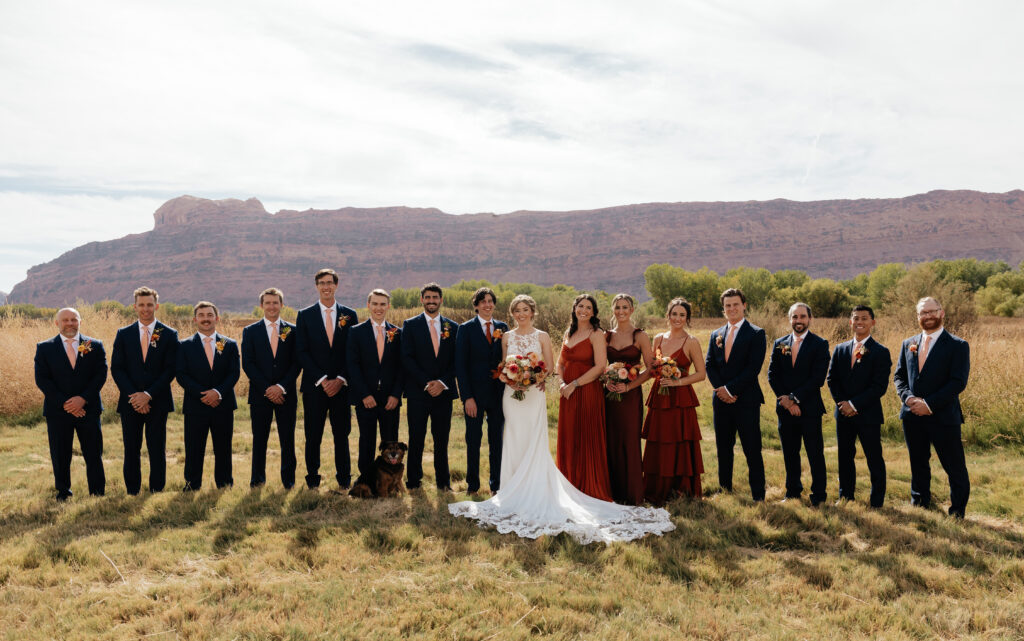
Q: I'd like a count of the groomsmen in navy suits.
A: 11